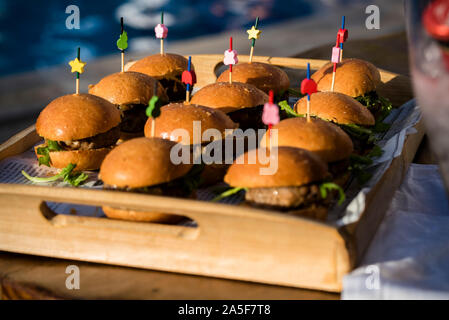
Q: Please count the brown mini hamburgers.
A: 11